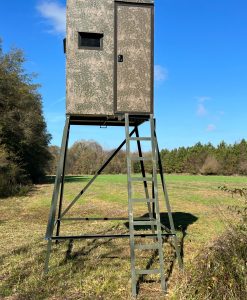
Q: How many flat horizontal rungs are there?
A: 7